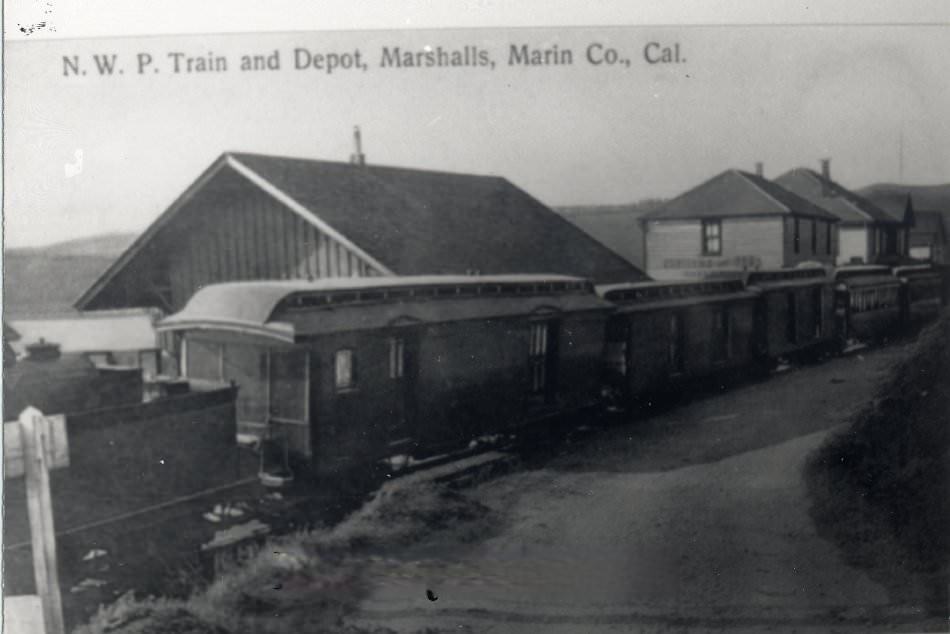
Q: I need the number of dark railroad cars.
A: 5